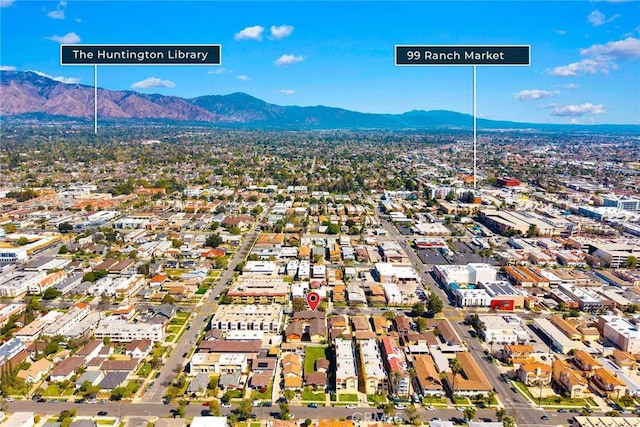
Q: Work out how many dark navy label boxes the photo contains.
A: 2